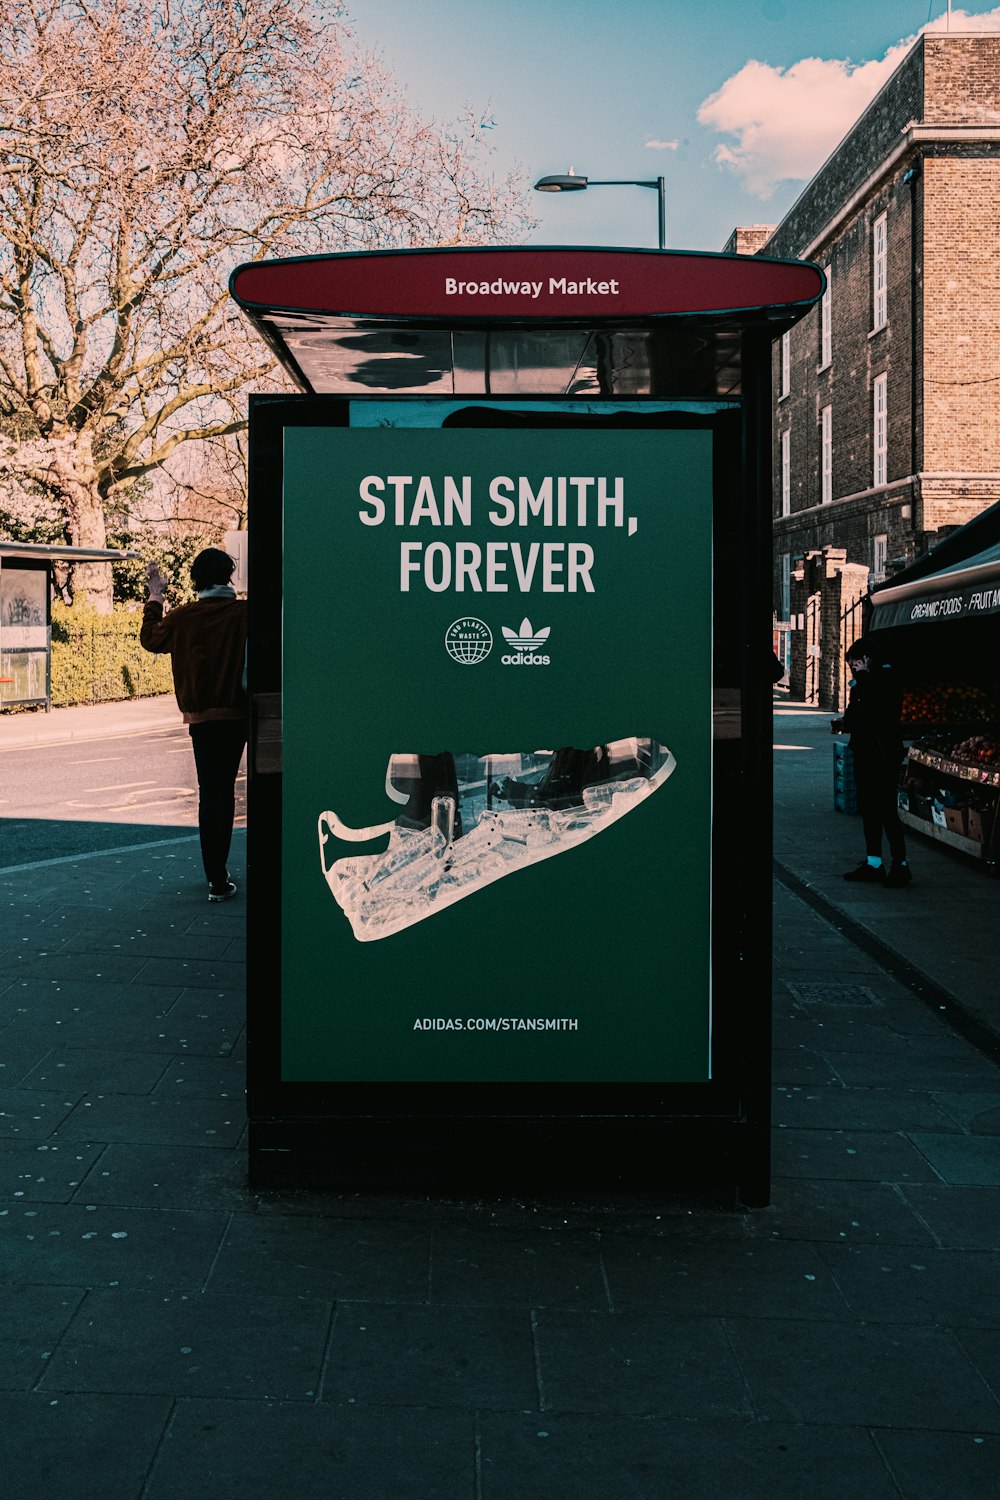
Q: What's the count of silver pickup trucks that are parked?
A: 0